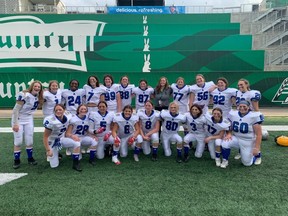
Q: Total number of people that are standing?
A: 12